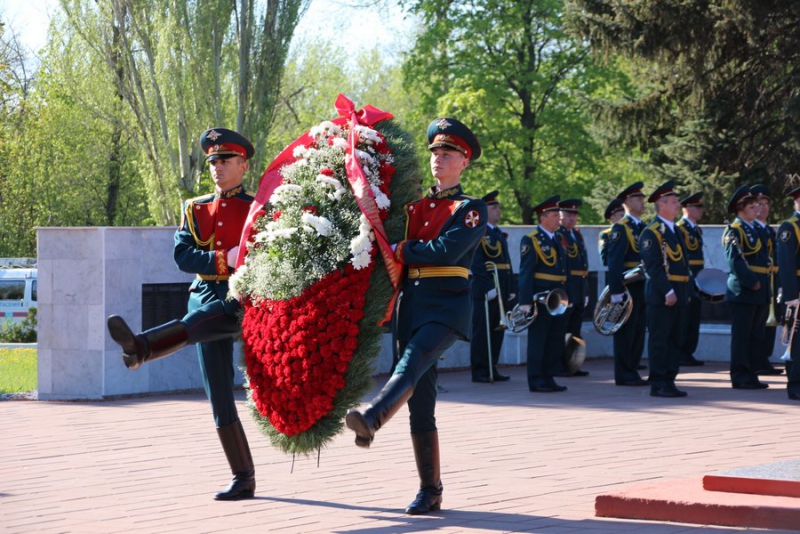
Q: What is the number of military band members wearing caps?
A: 10